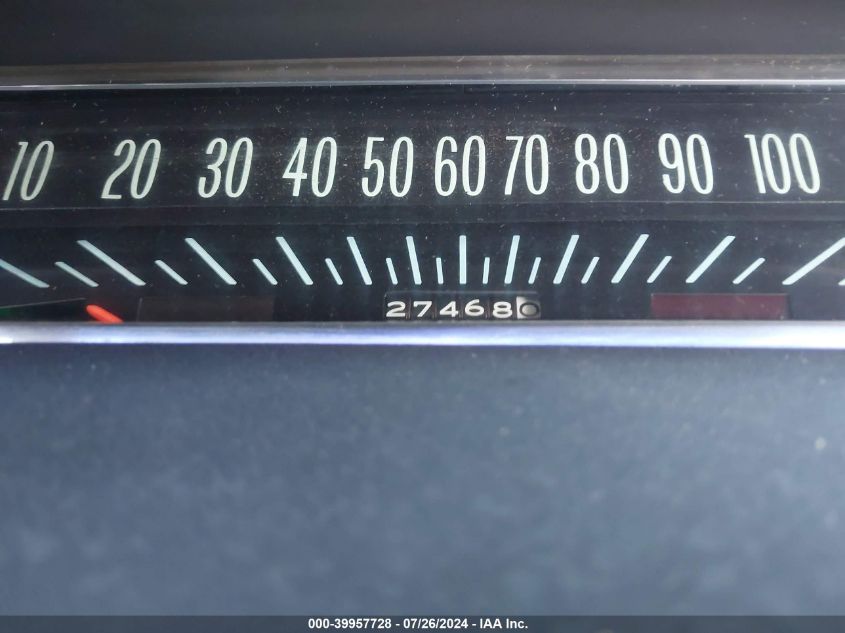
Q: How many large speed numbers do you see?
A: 10